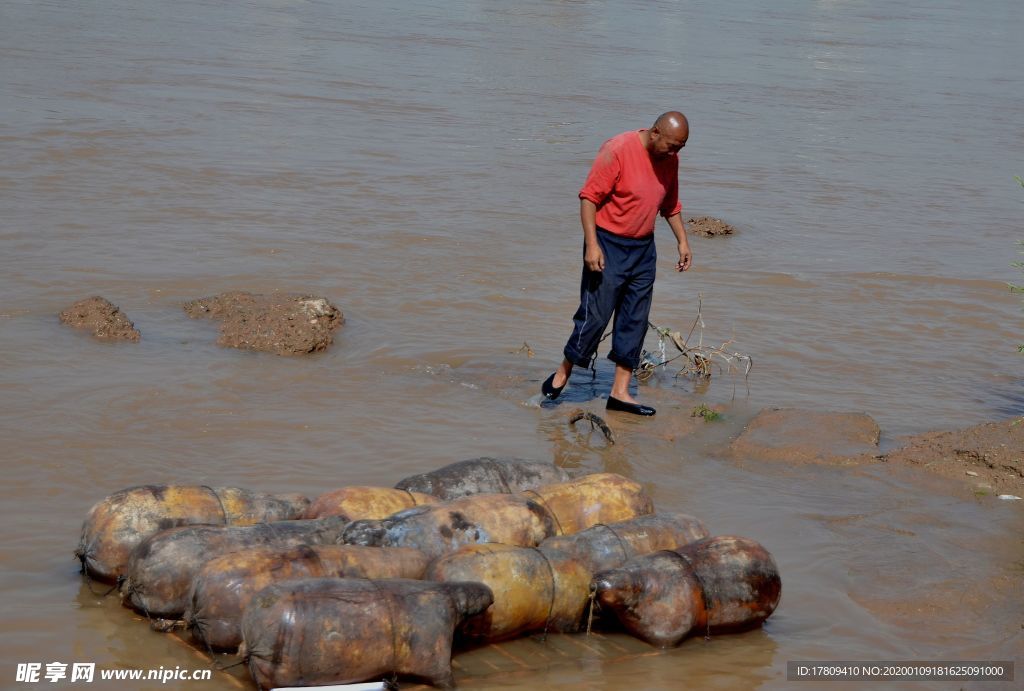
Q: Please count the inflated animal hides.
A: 11